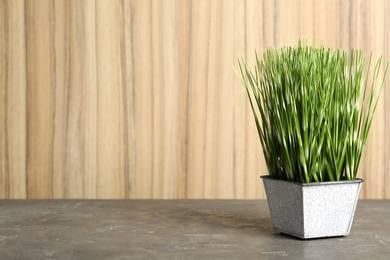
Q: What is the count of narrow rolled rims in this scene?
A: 1